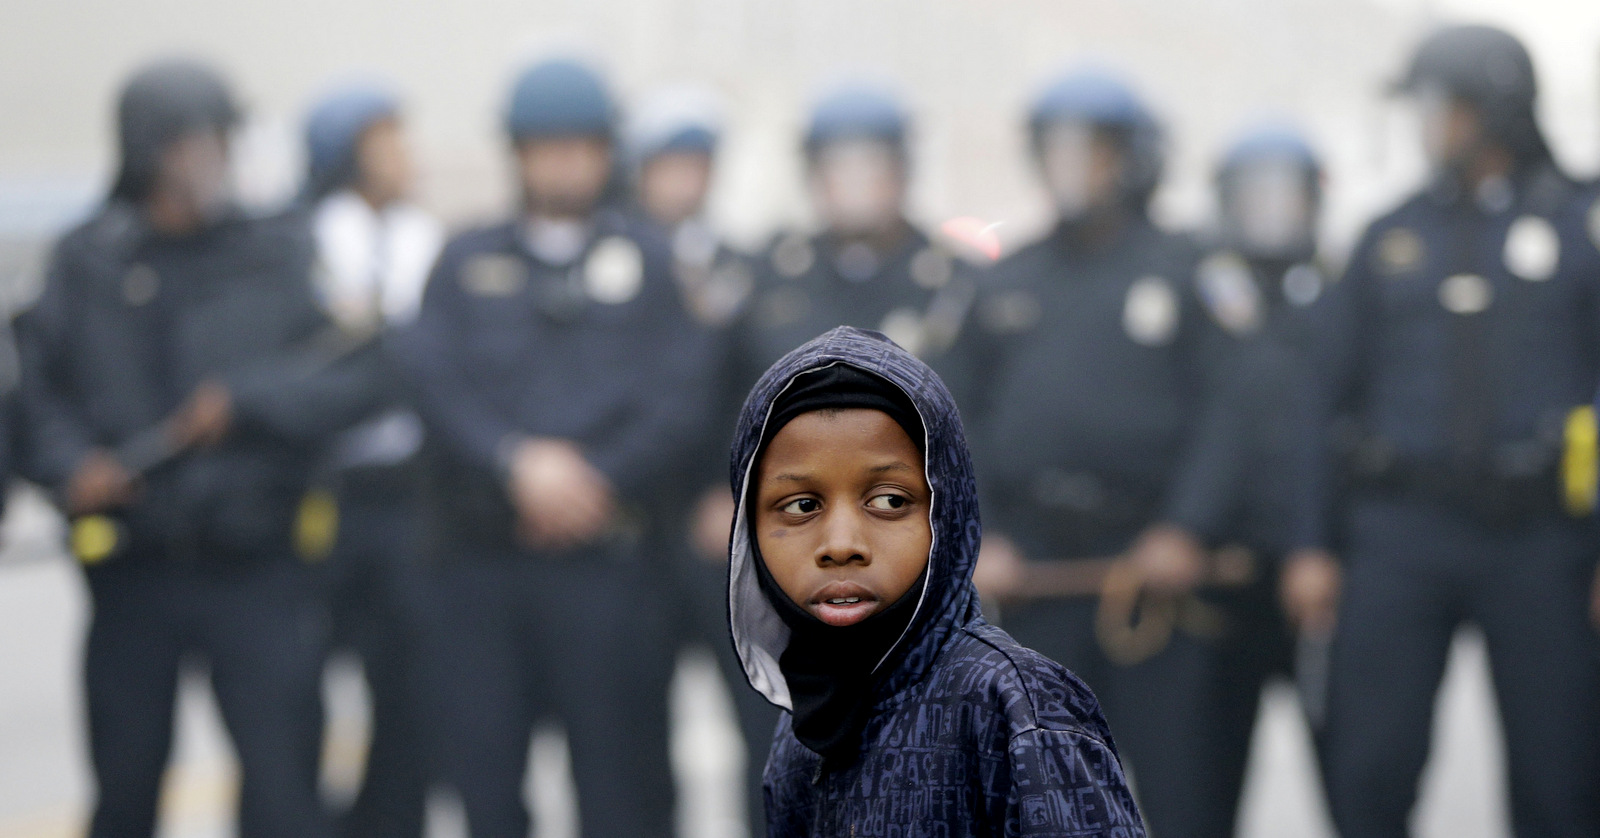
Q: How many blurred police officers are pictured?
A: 8